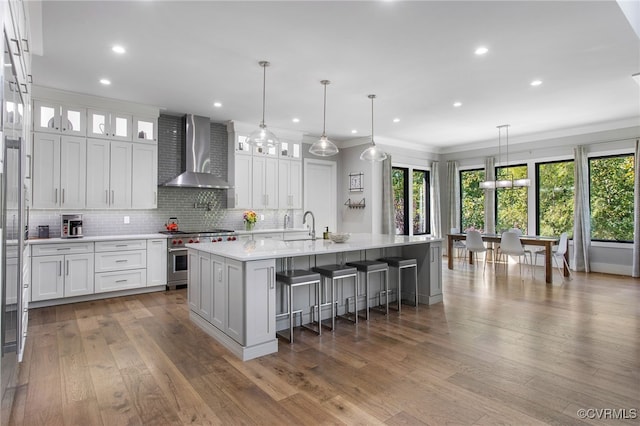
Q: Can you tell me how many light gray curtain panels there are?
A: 6